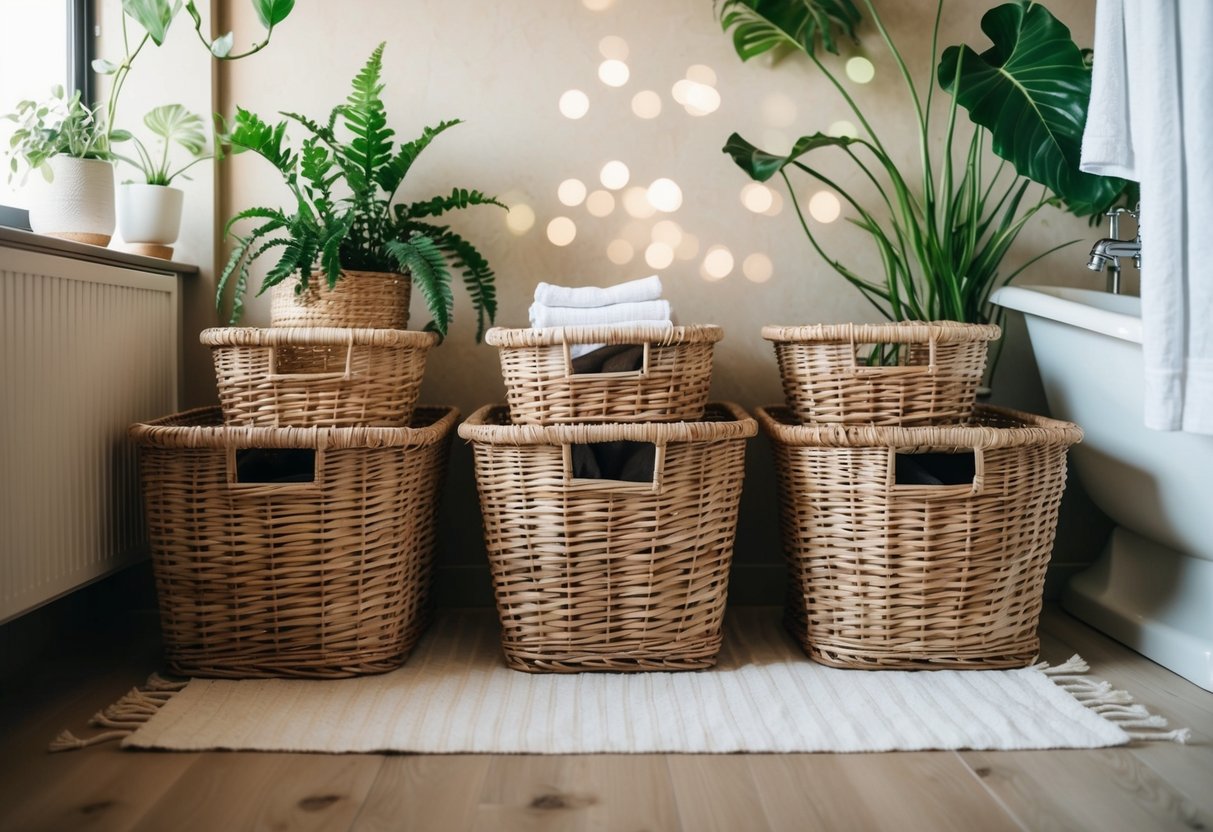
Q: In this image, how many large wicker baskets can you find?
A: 3